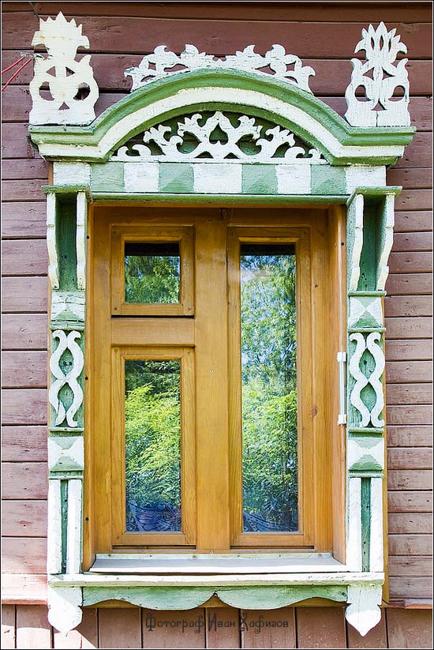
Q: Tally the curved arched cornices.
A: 1